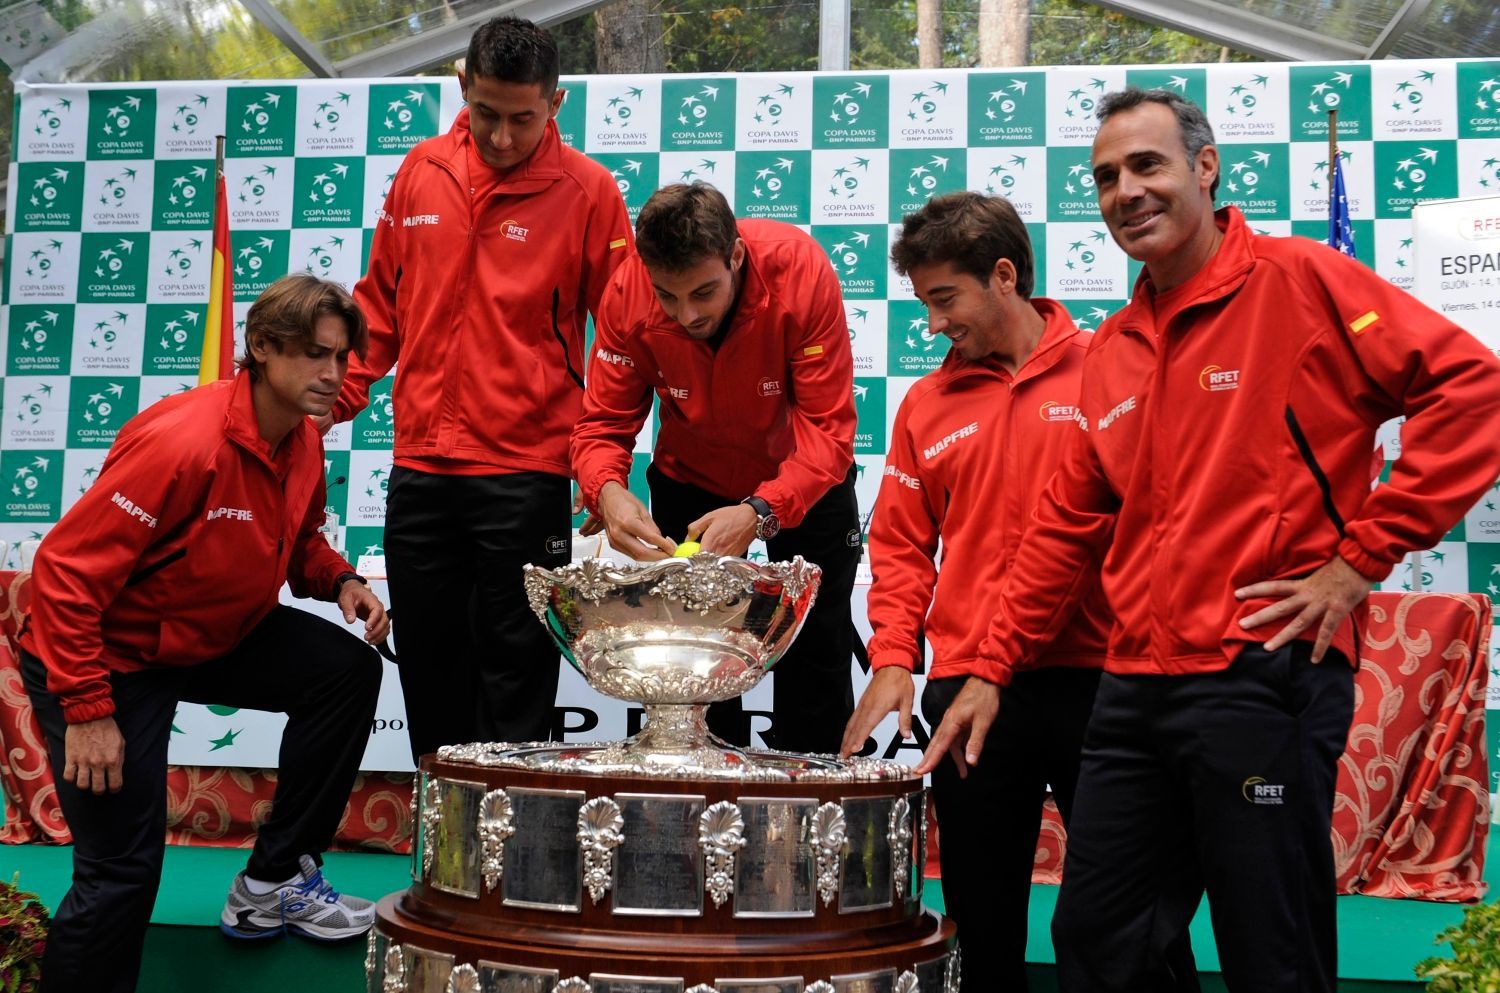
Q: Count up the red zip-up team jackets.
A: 5